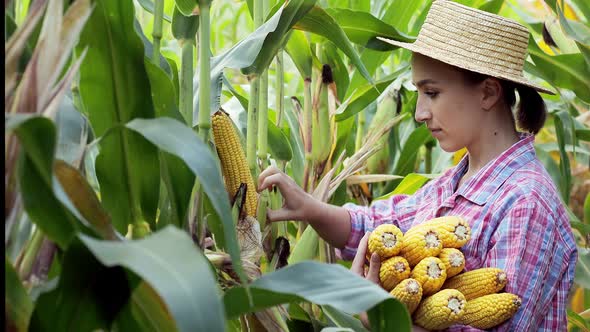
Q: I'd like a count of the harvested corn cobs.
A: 10